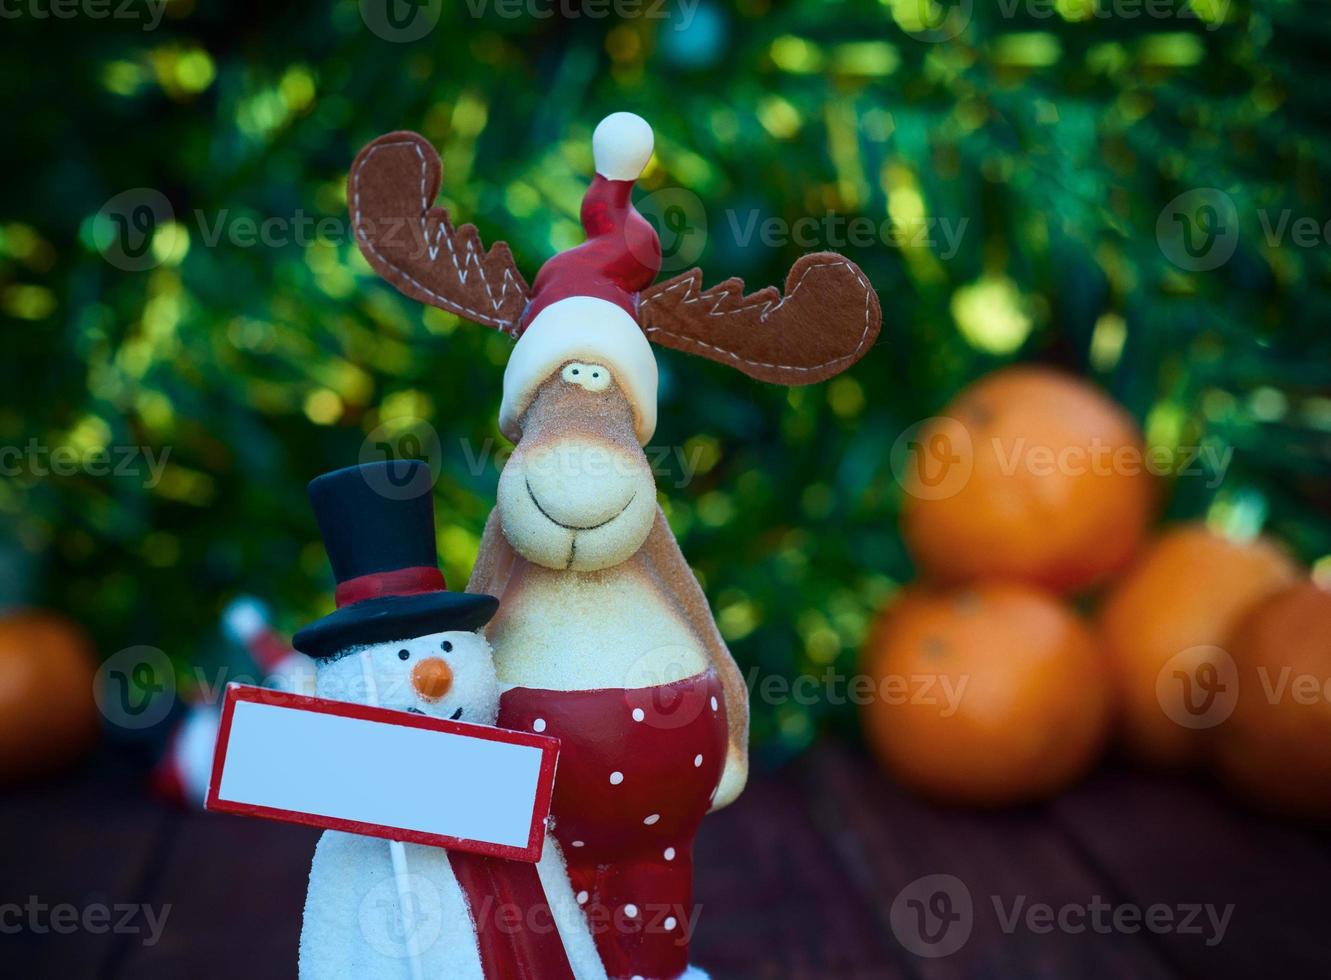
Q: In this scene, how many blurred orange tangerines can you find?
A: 5